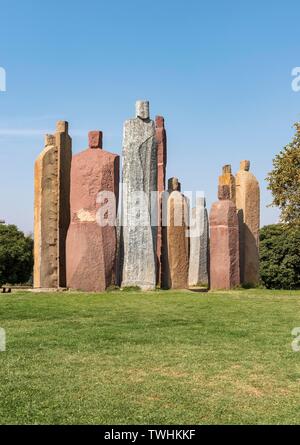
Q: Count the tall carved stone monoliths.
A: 10